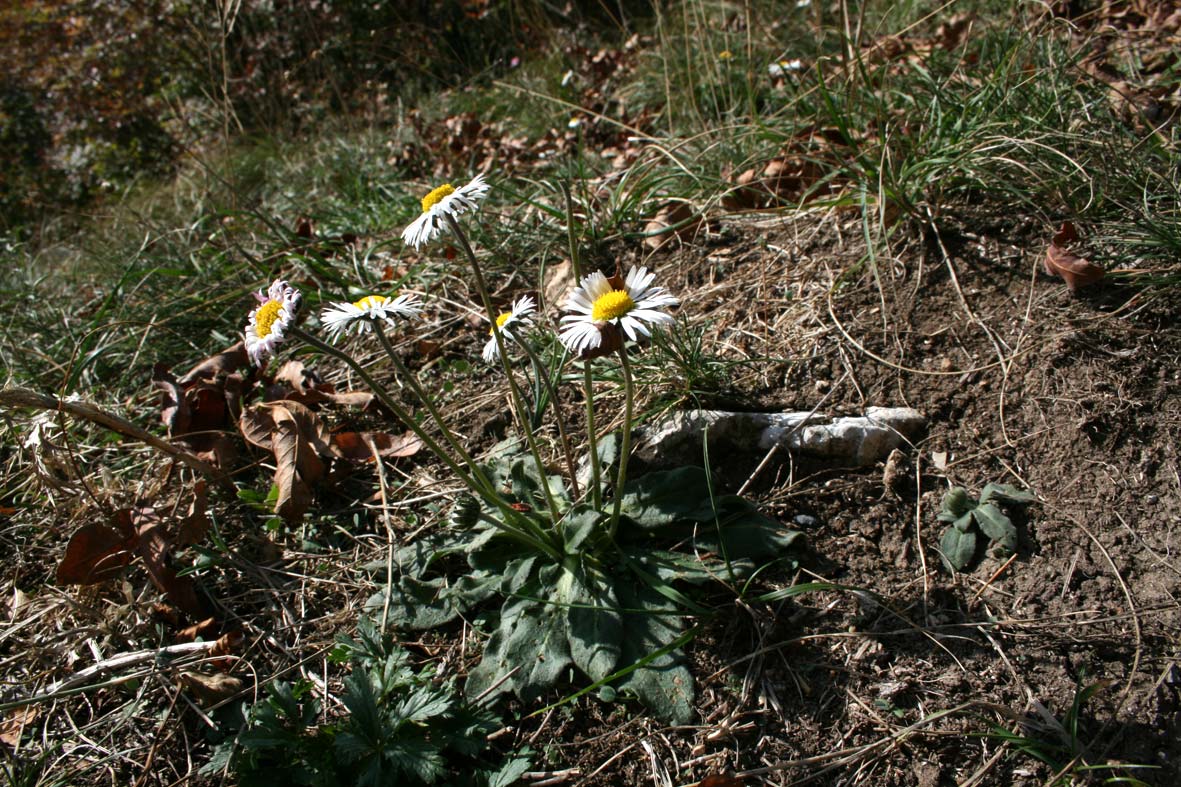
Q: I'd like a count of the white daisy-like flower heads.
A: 5